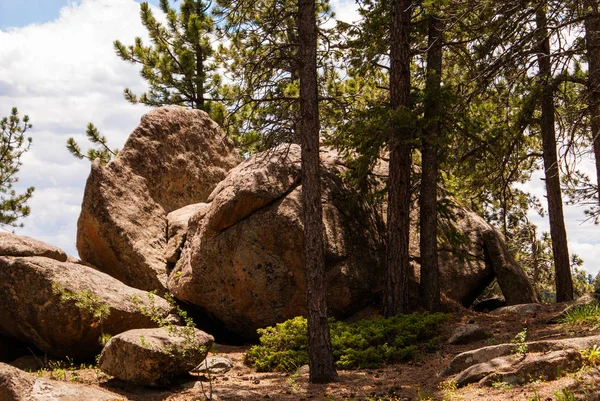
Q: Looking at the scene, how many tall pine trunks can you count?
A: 5